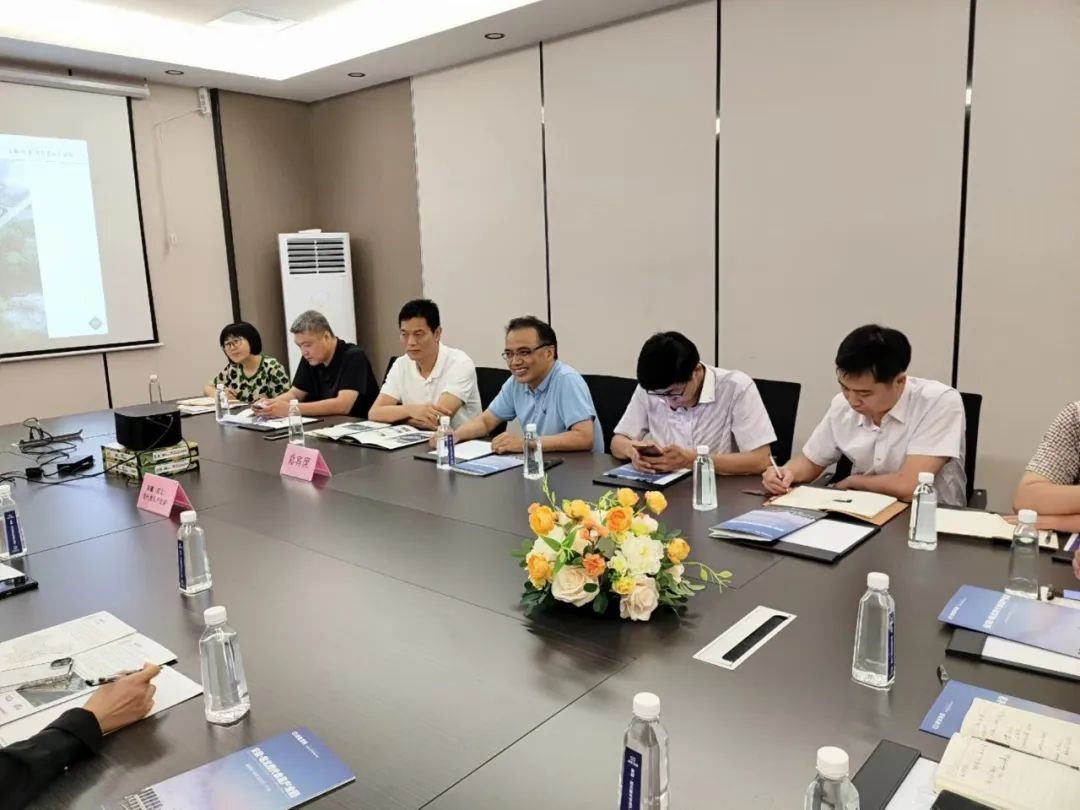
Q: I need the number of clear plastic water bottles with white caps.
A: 14